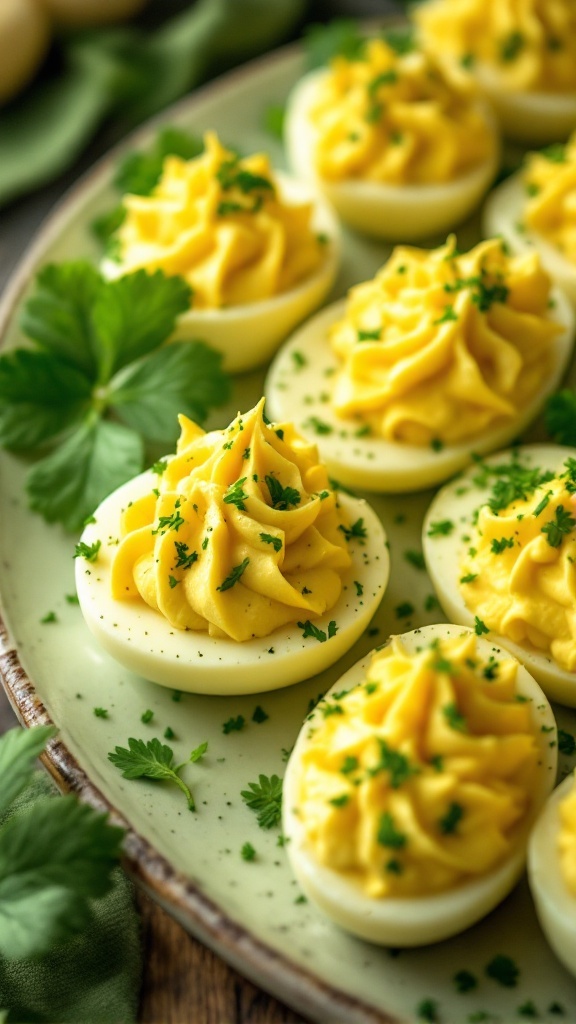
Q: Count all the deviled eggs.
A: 9